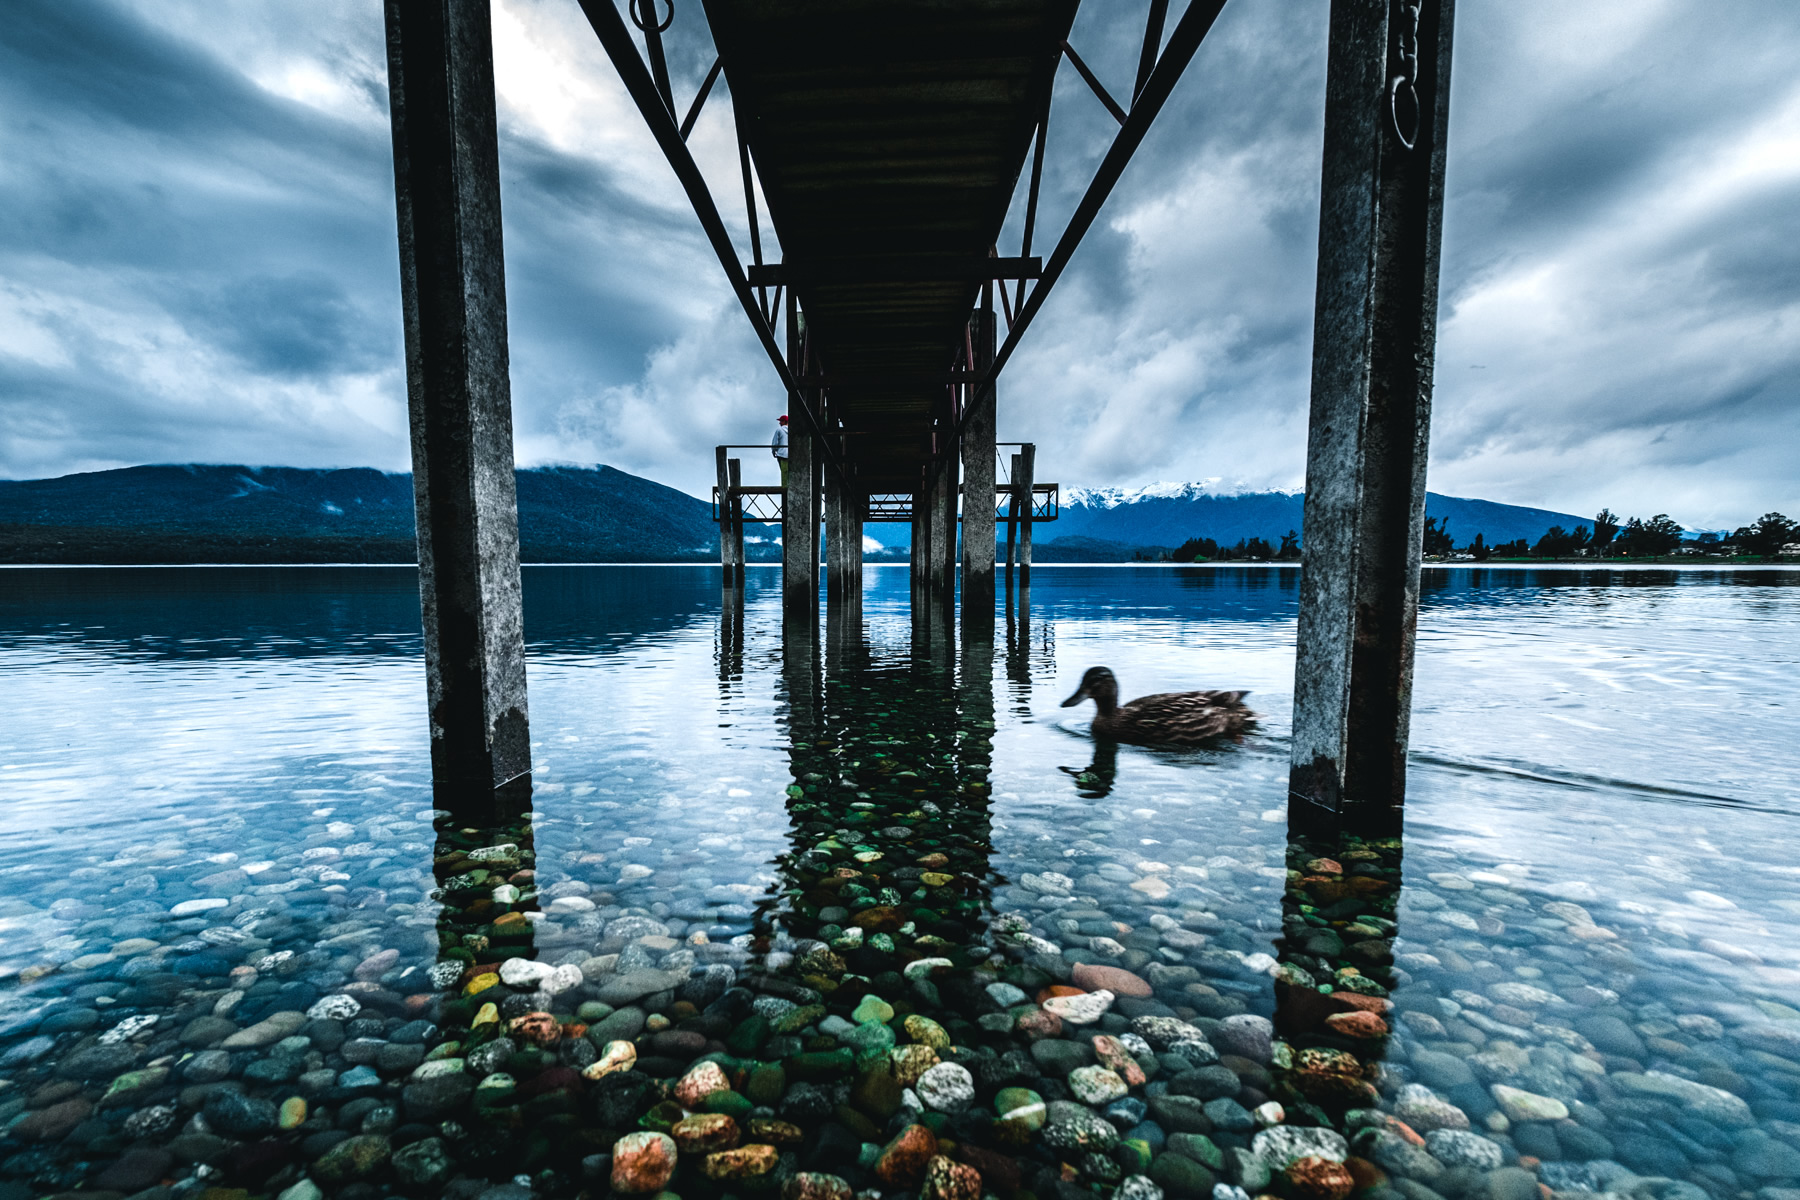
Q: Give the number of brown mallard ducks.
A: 1